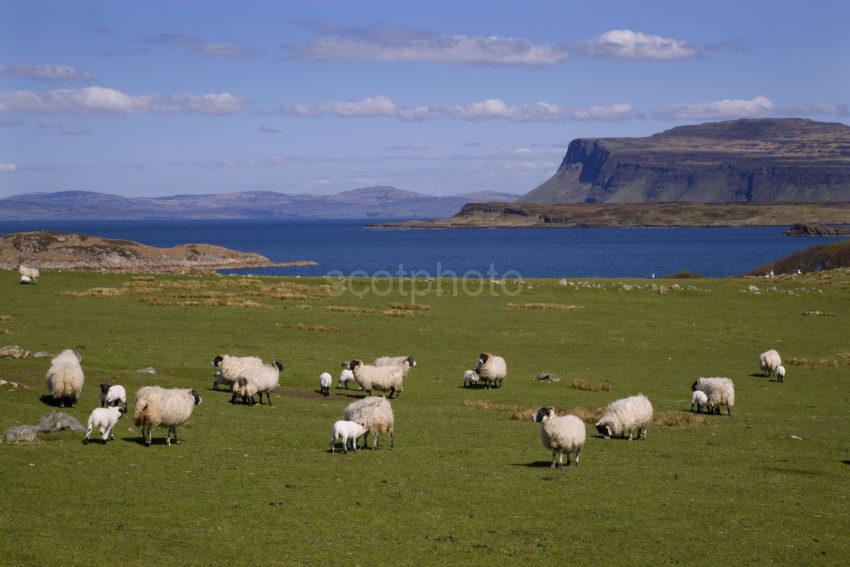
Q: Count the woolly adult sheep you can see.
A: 13